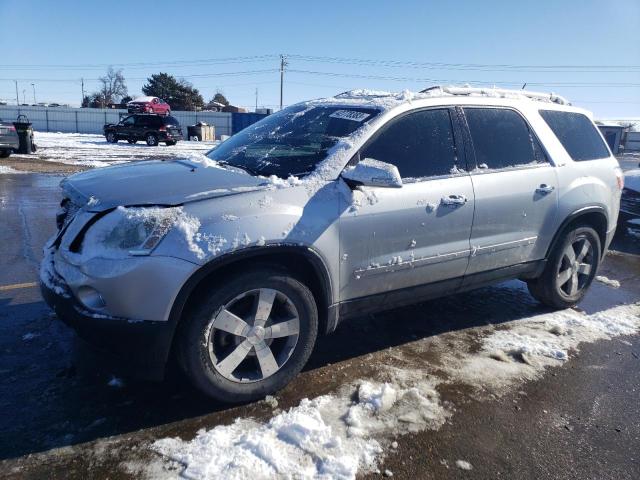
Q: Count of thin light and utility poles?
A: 6